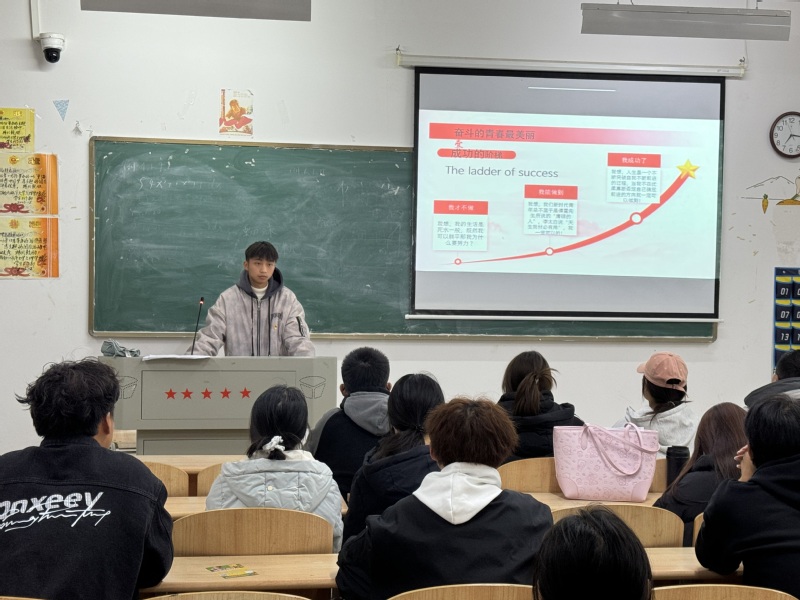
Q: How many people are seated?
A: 11